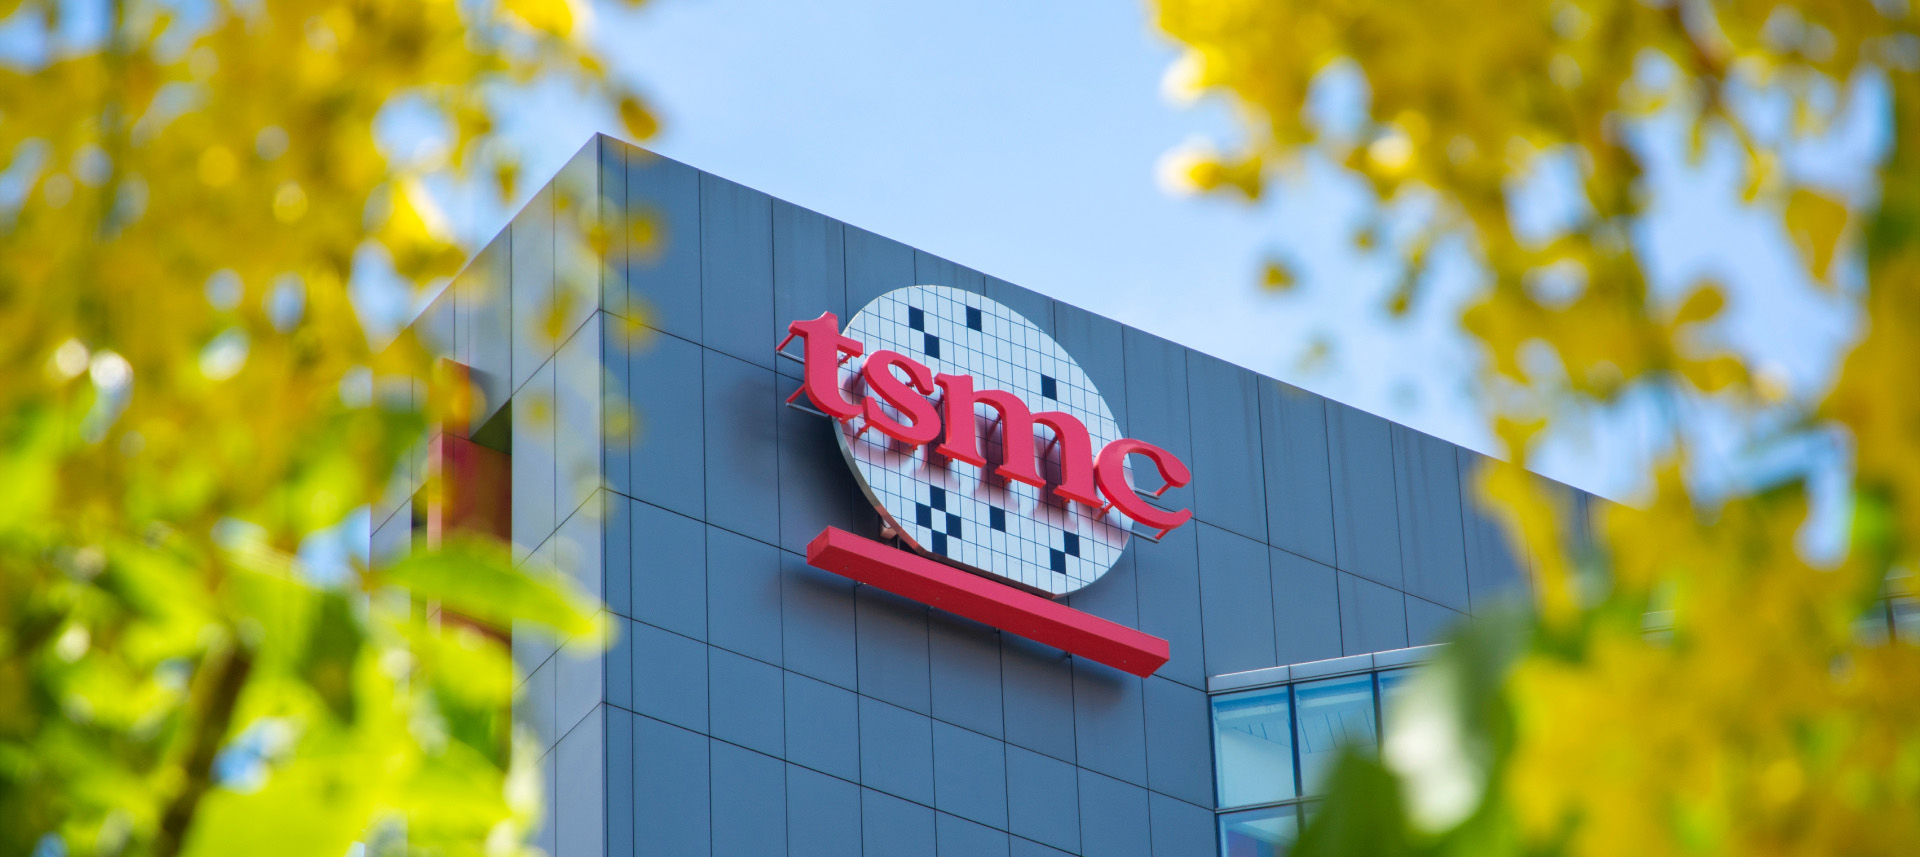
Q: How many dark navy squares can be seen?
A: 11